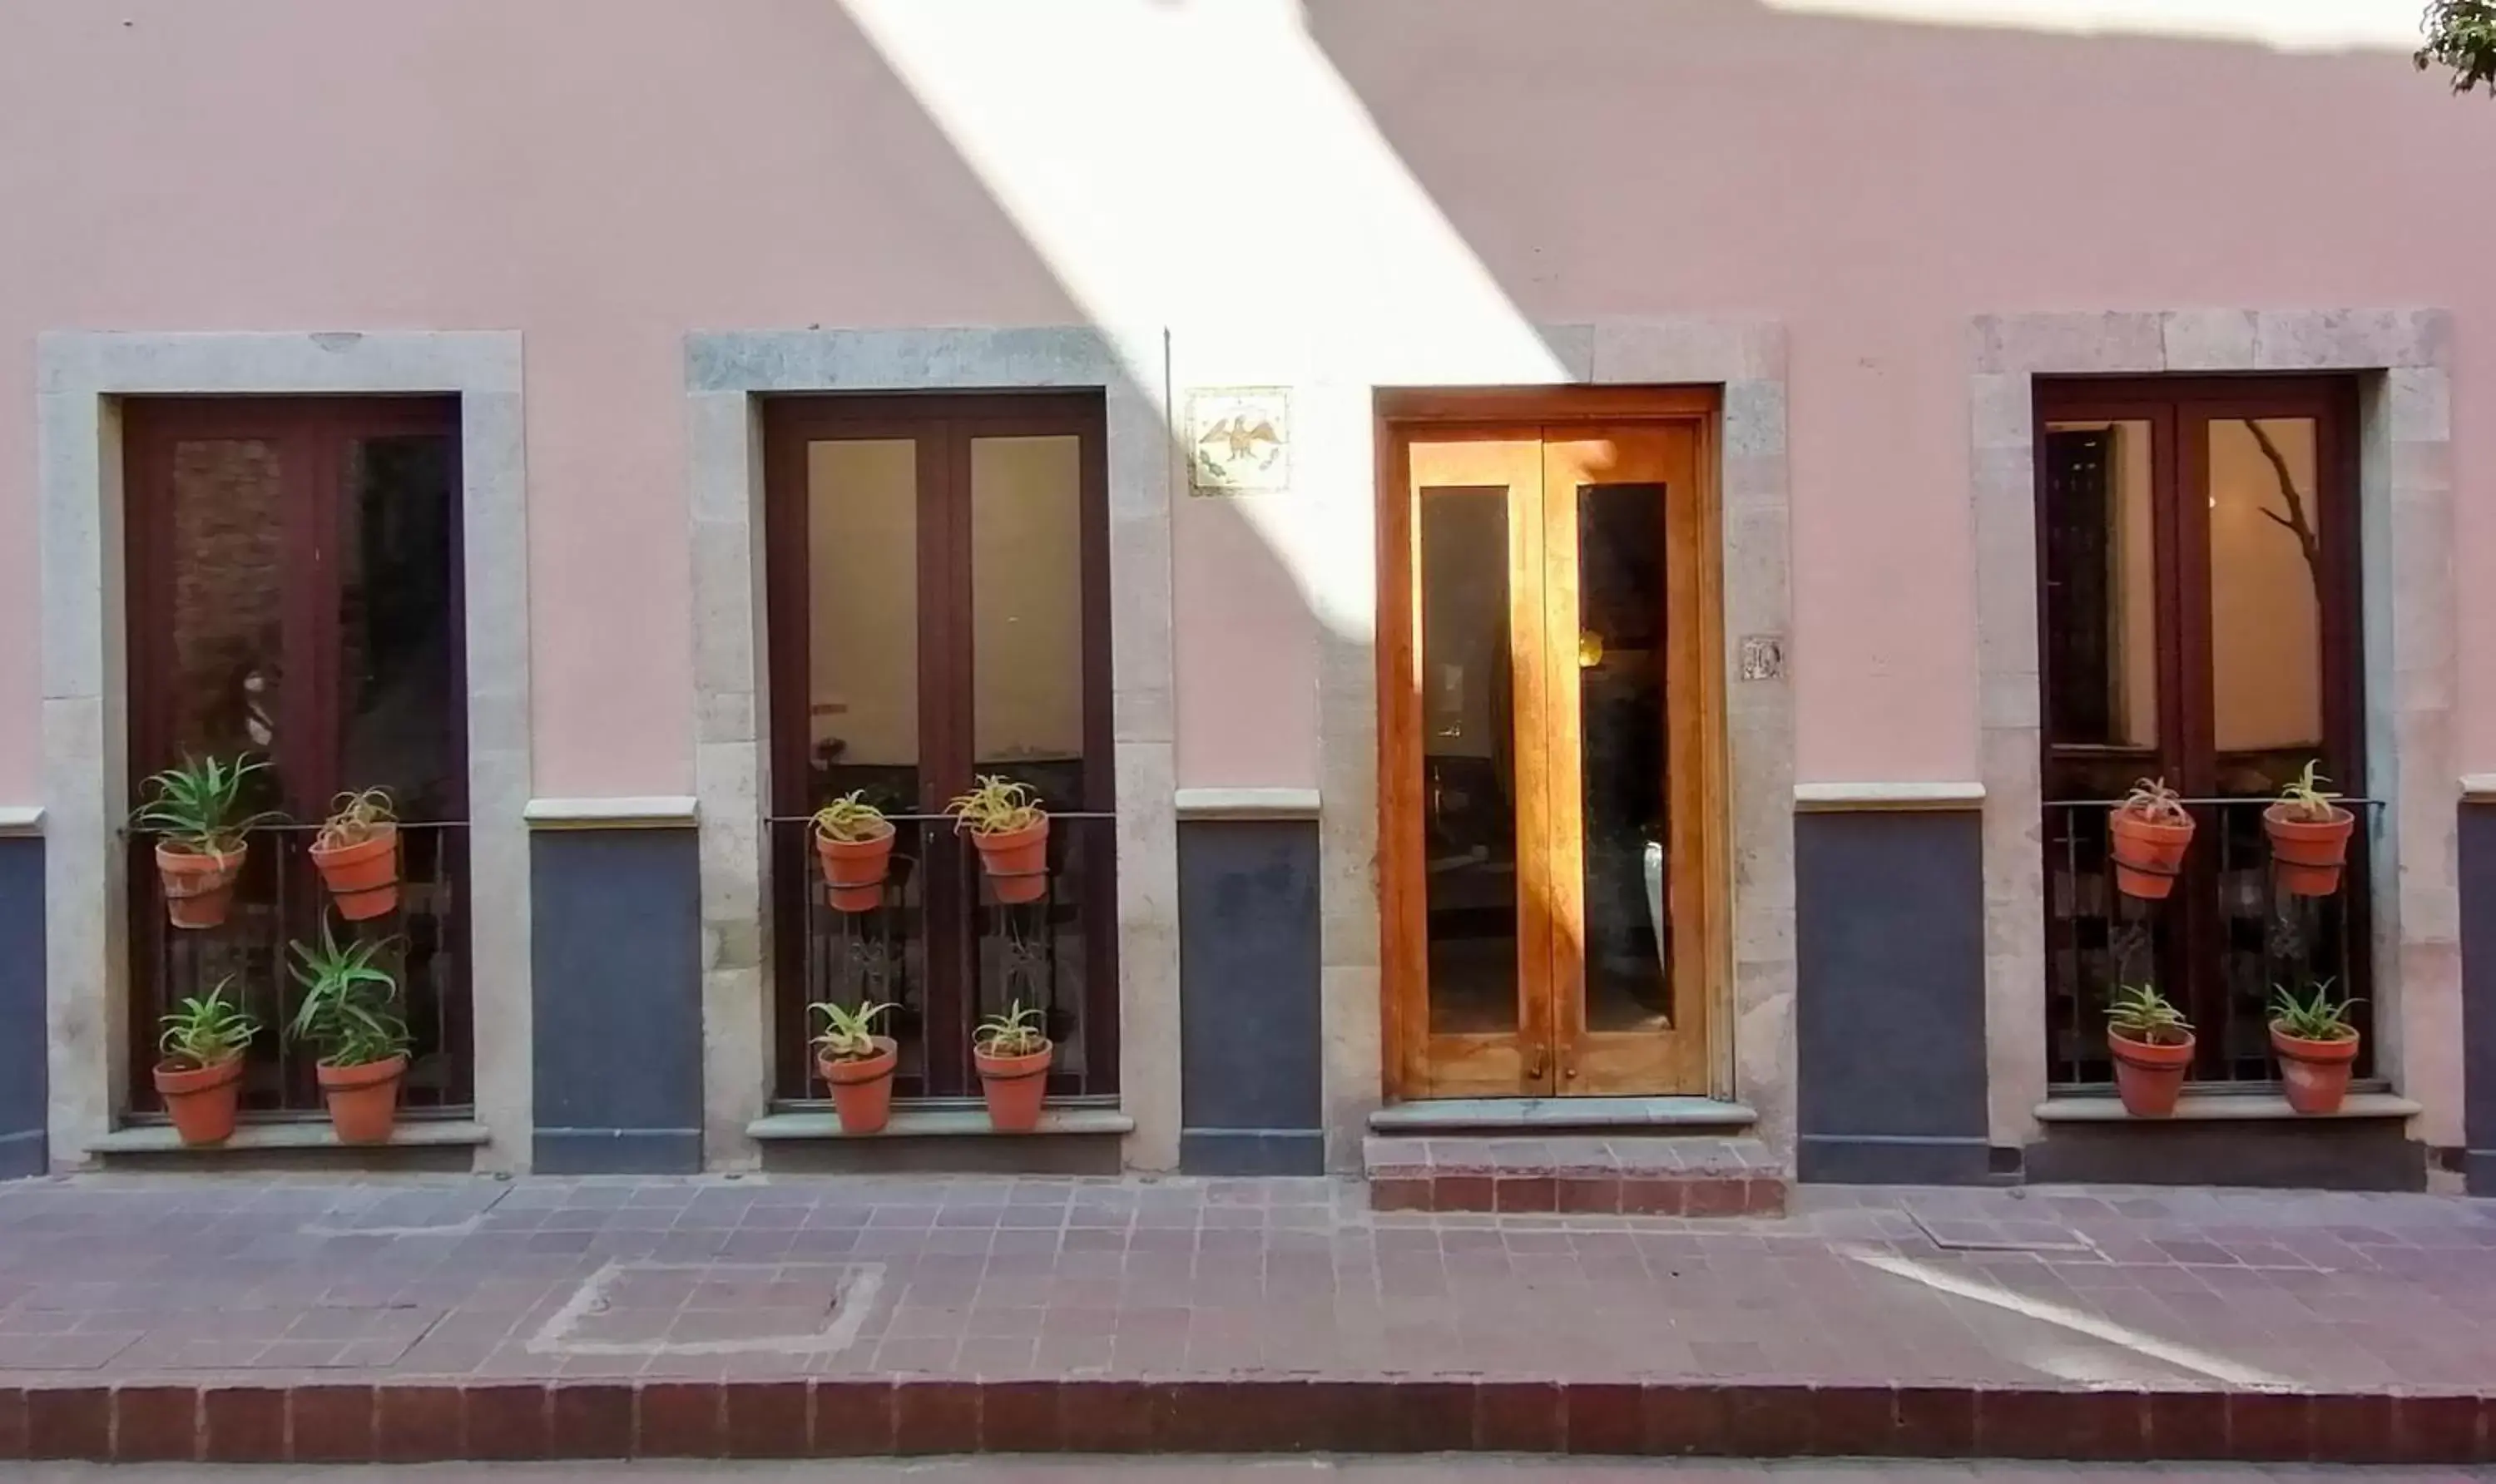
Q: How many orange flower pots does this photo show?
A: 12